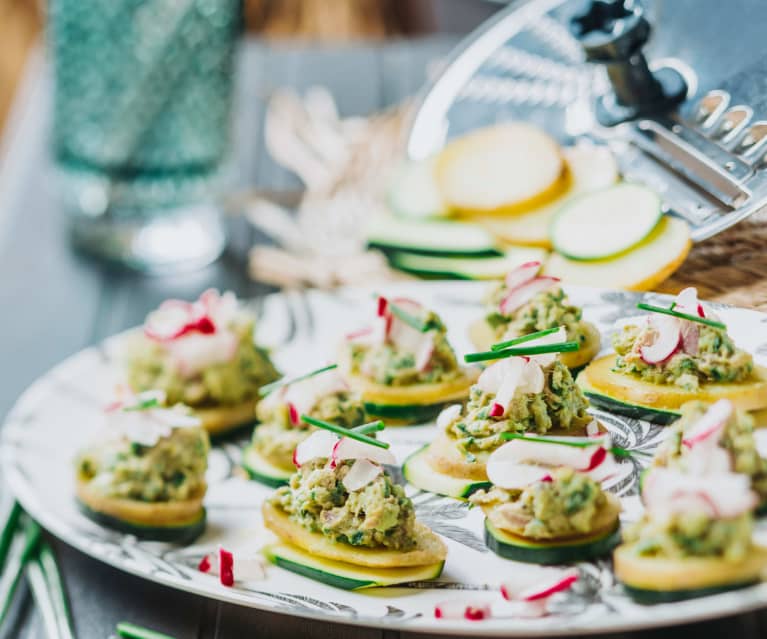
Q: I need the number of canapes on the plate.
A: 11